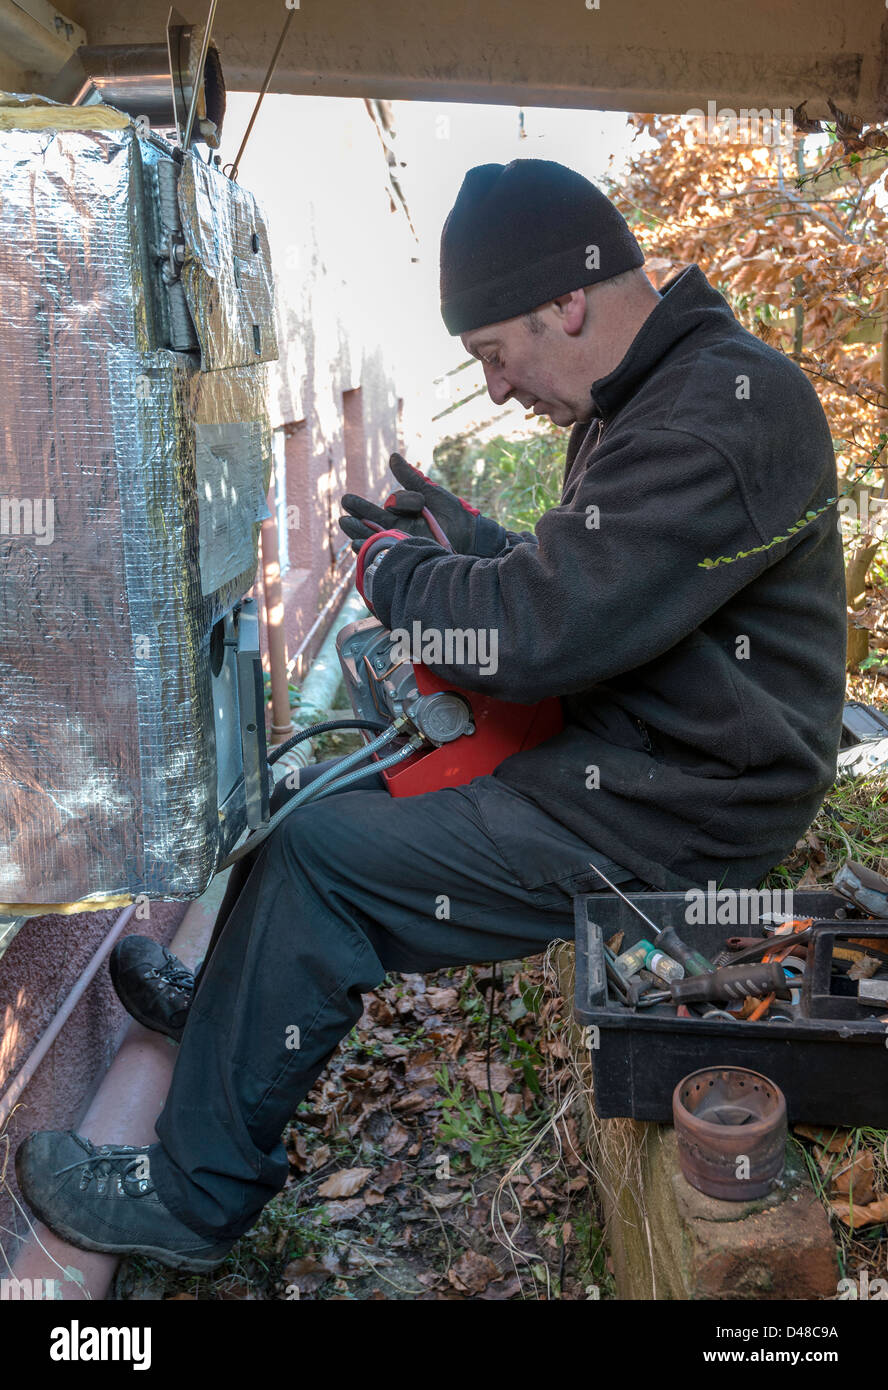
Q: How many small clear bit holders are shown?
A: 2